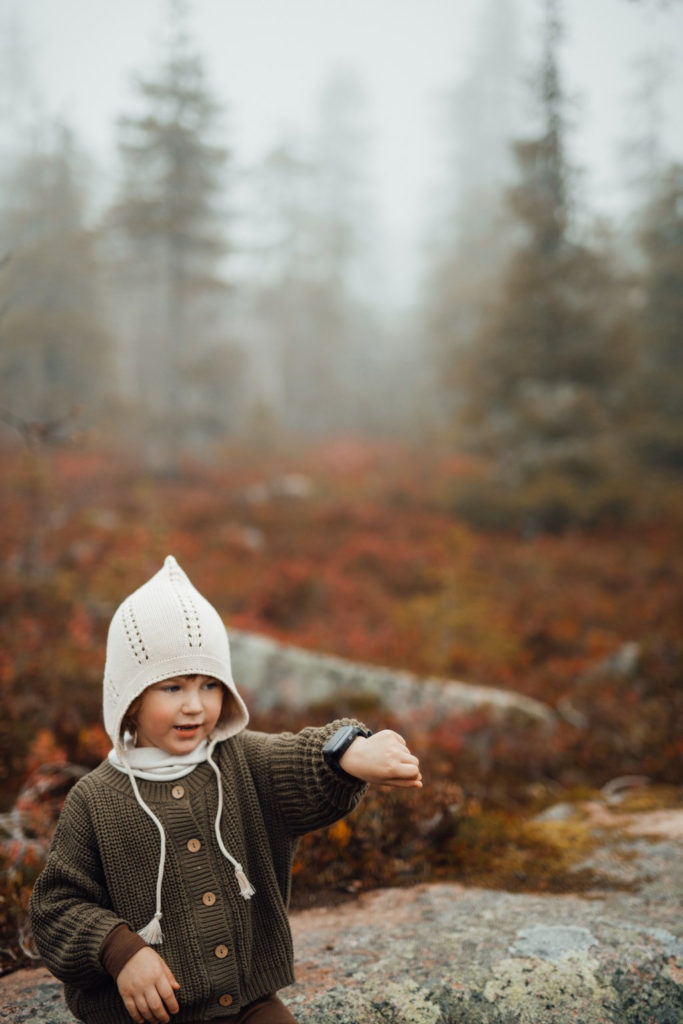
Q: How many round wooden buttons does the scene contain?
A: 5